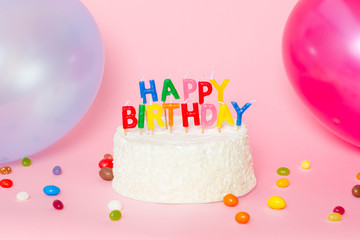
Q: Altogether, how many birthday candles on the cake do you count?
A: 13